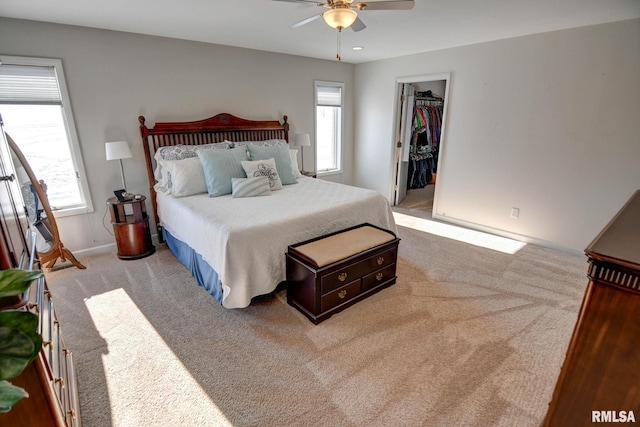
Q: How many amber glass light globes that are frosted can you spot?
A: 1